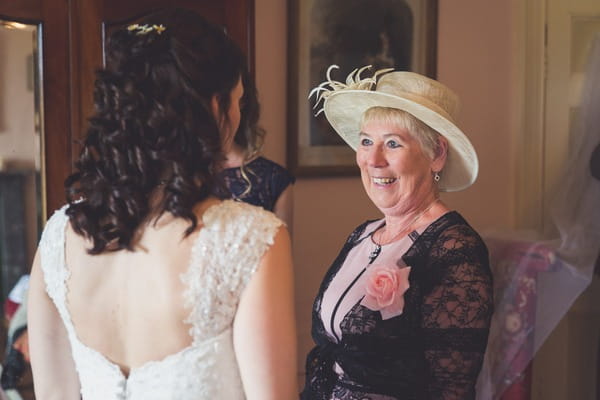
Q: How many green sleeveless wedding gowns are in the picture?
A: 0